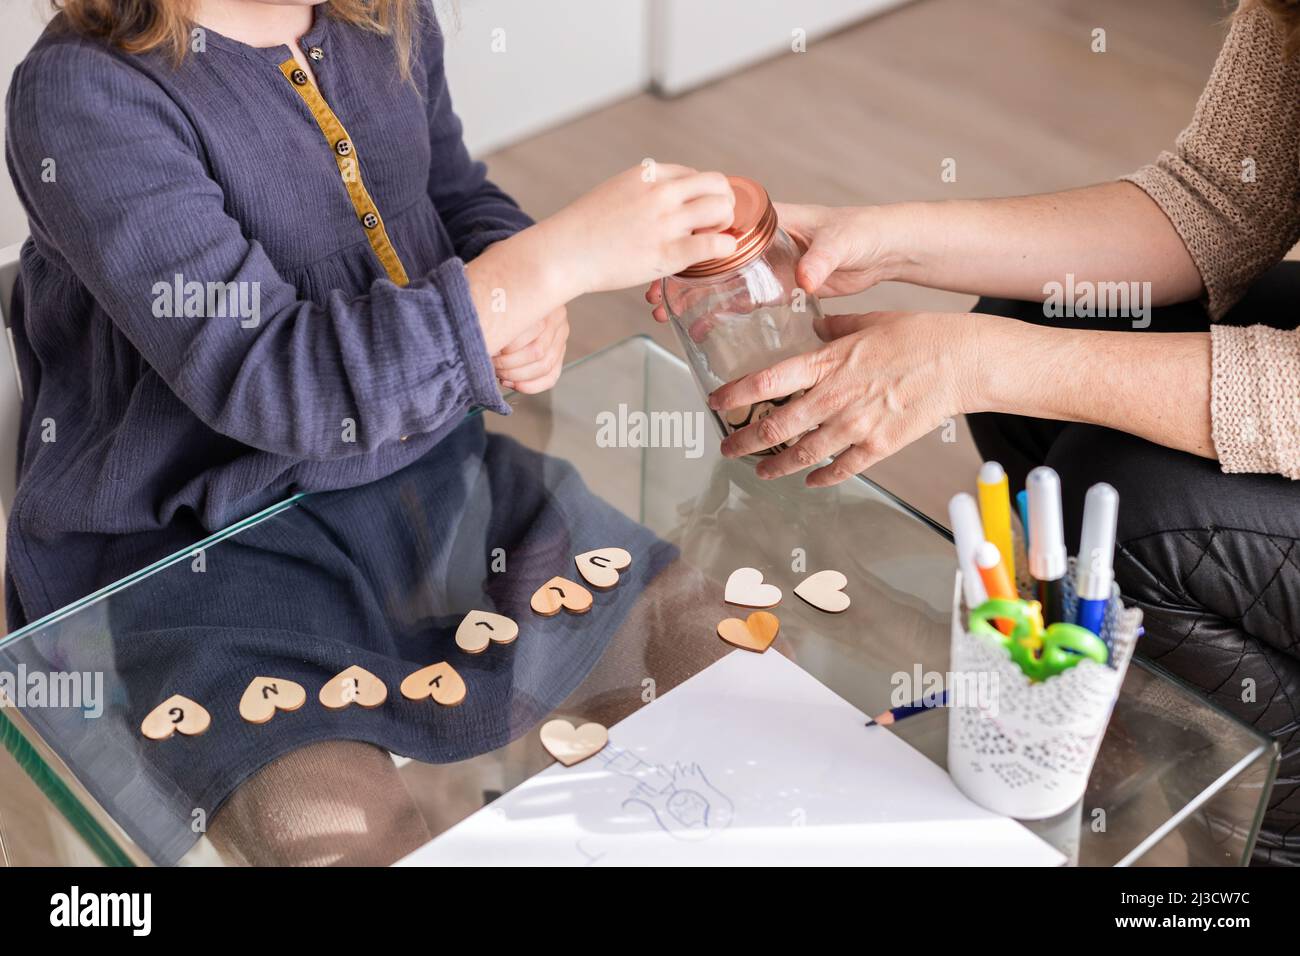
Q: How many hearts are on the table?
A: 11